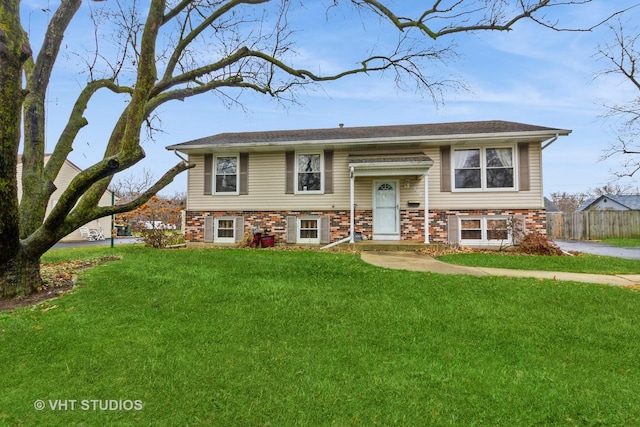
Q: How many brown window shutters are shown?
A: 12